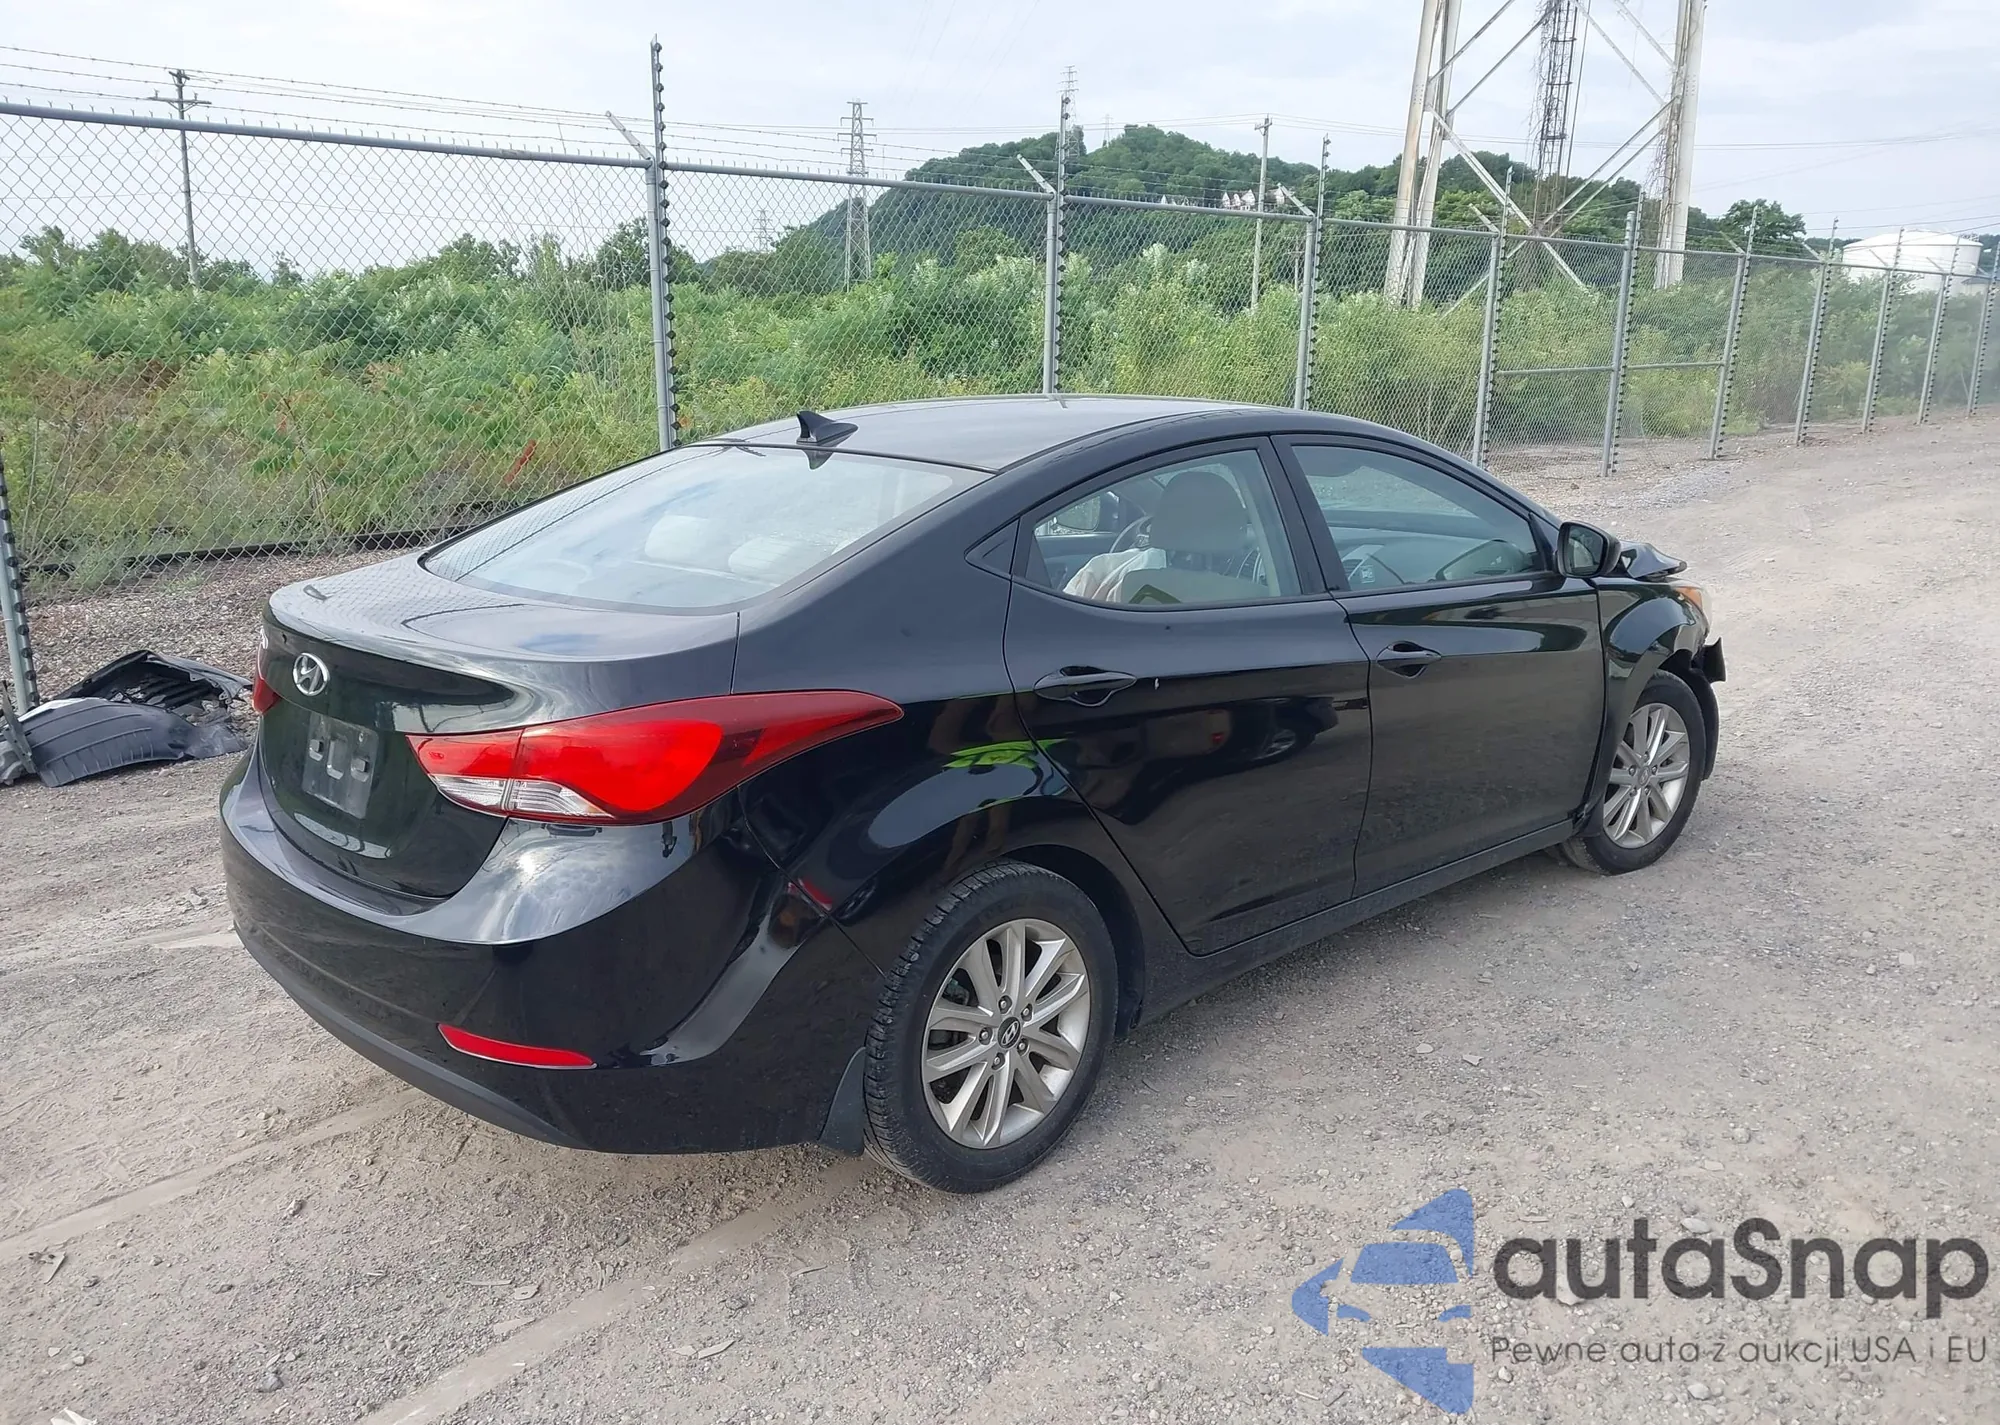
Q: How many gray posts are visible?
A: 11